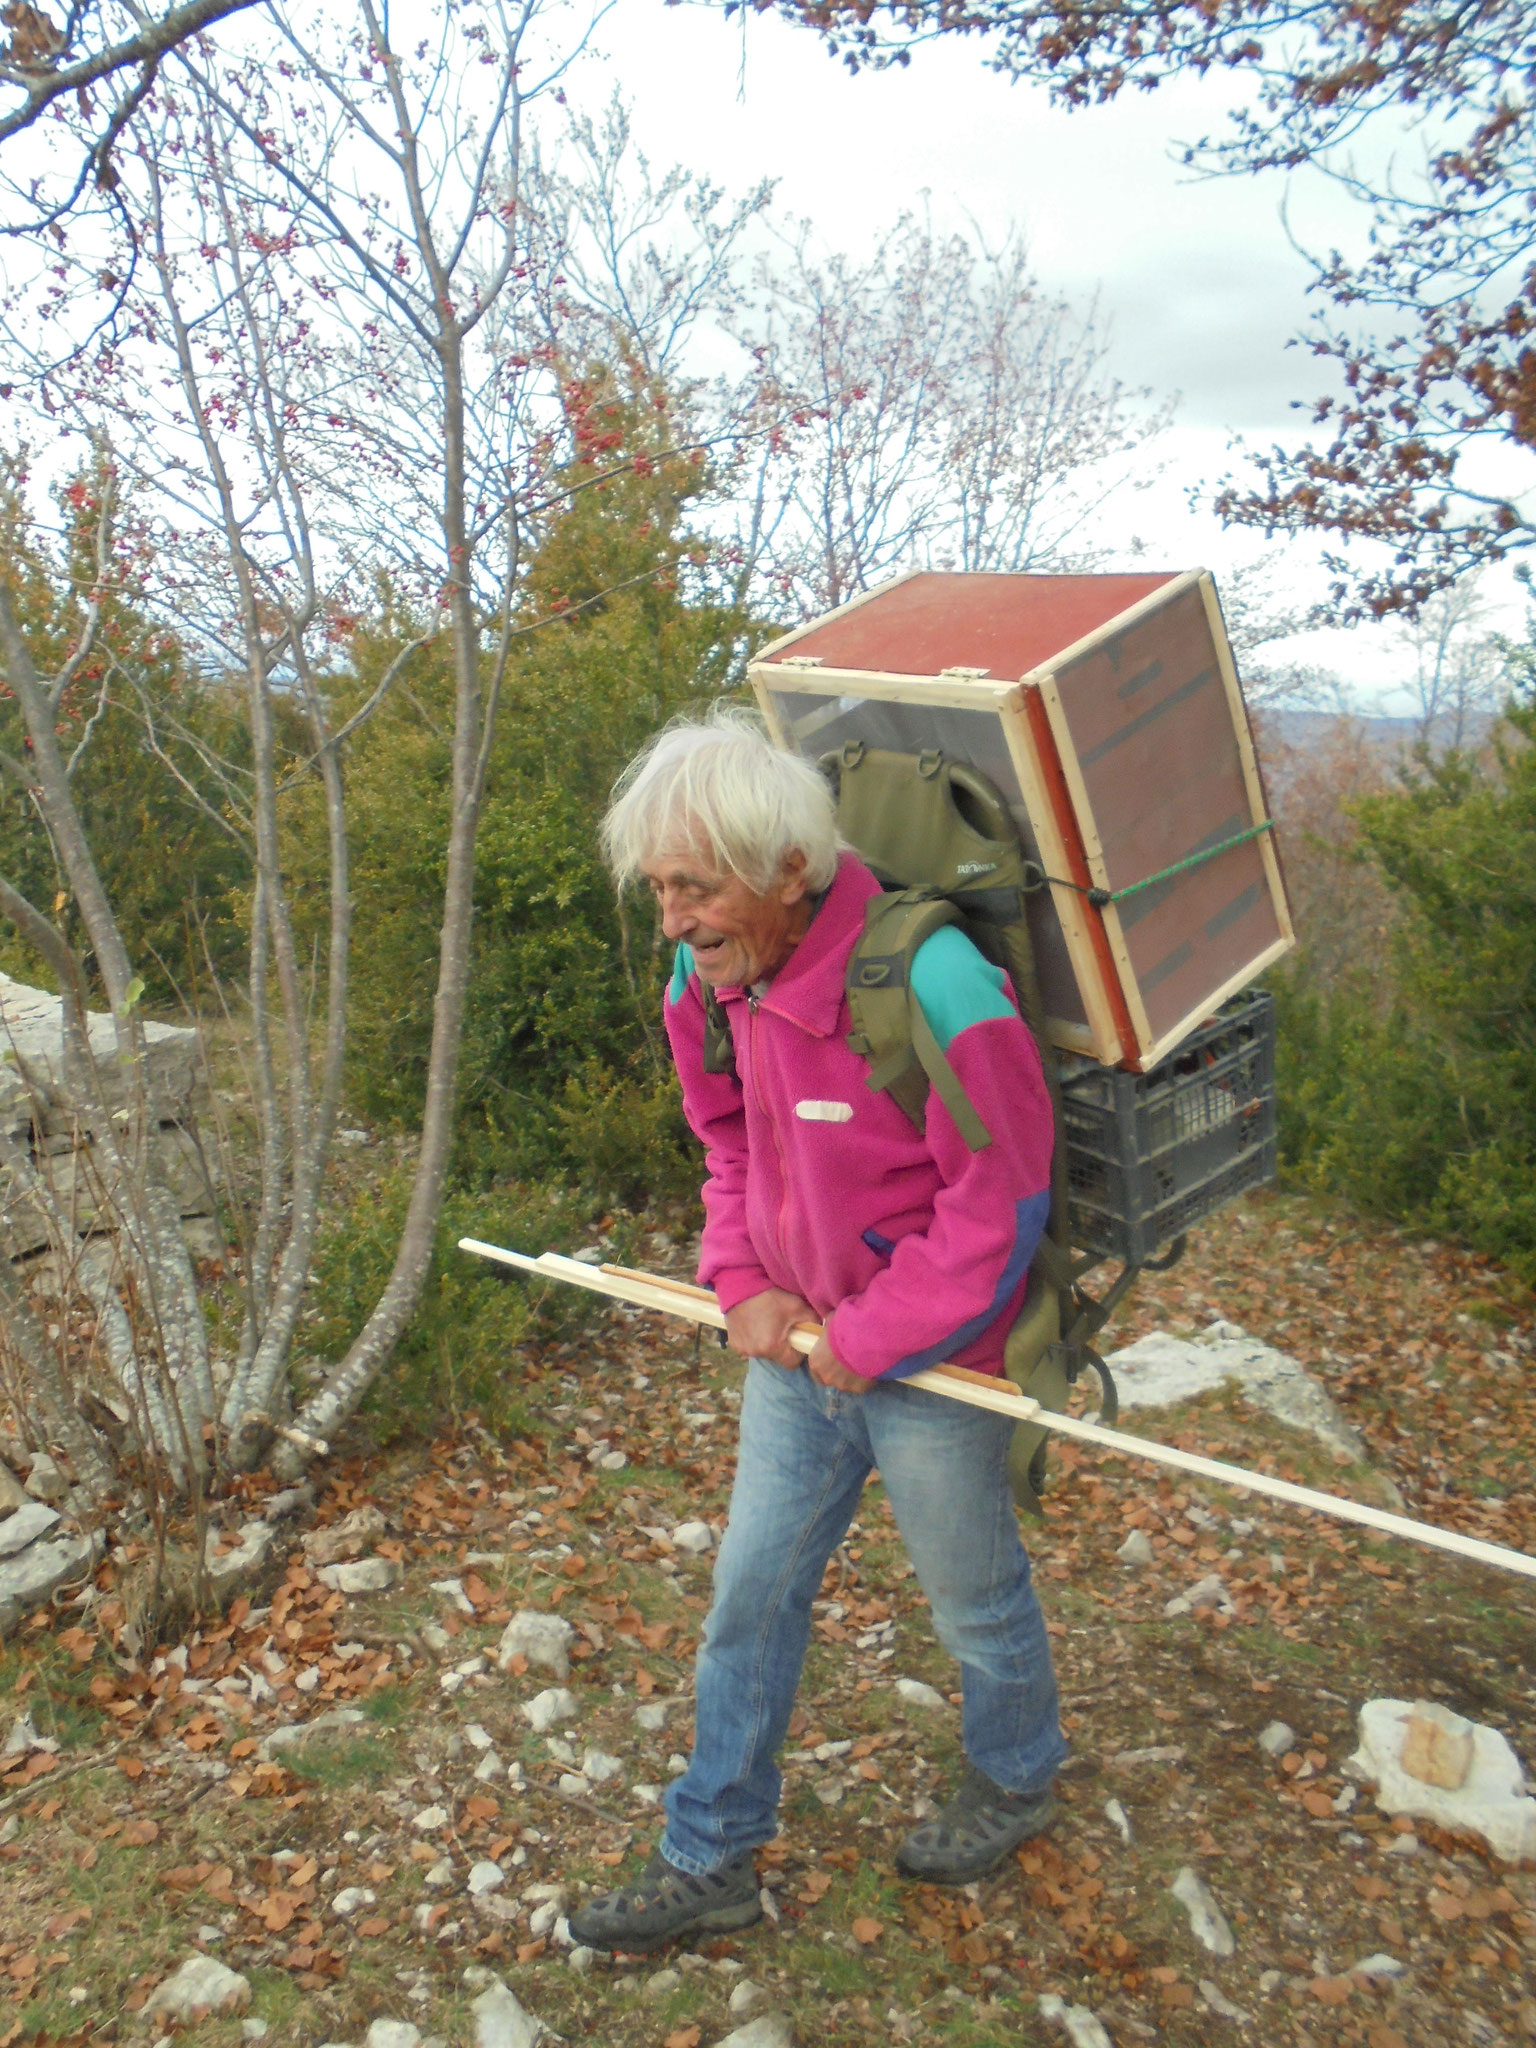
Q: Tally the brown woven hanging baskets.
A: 0